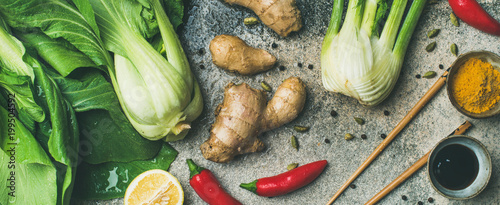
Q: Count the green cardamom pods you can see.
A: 12